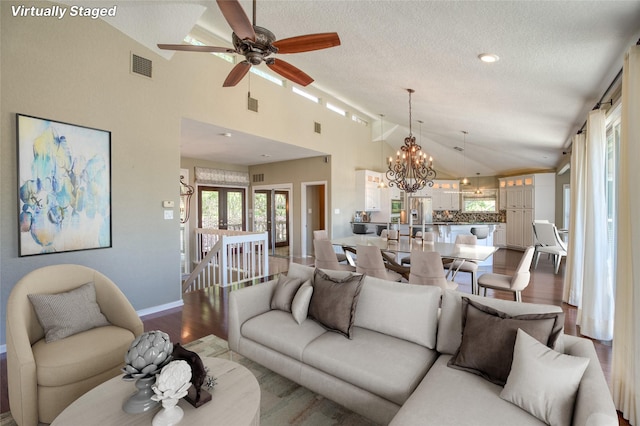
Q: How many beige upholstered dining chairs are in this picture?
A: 8